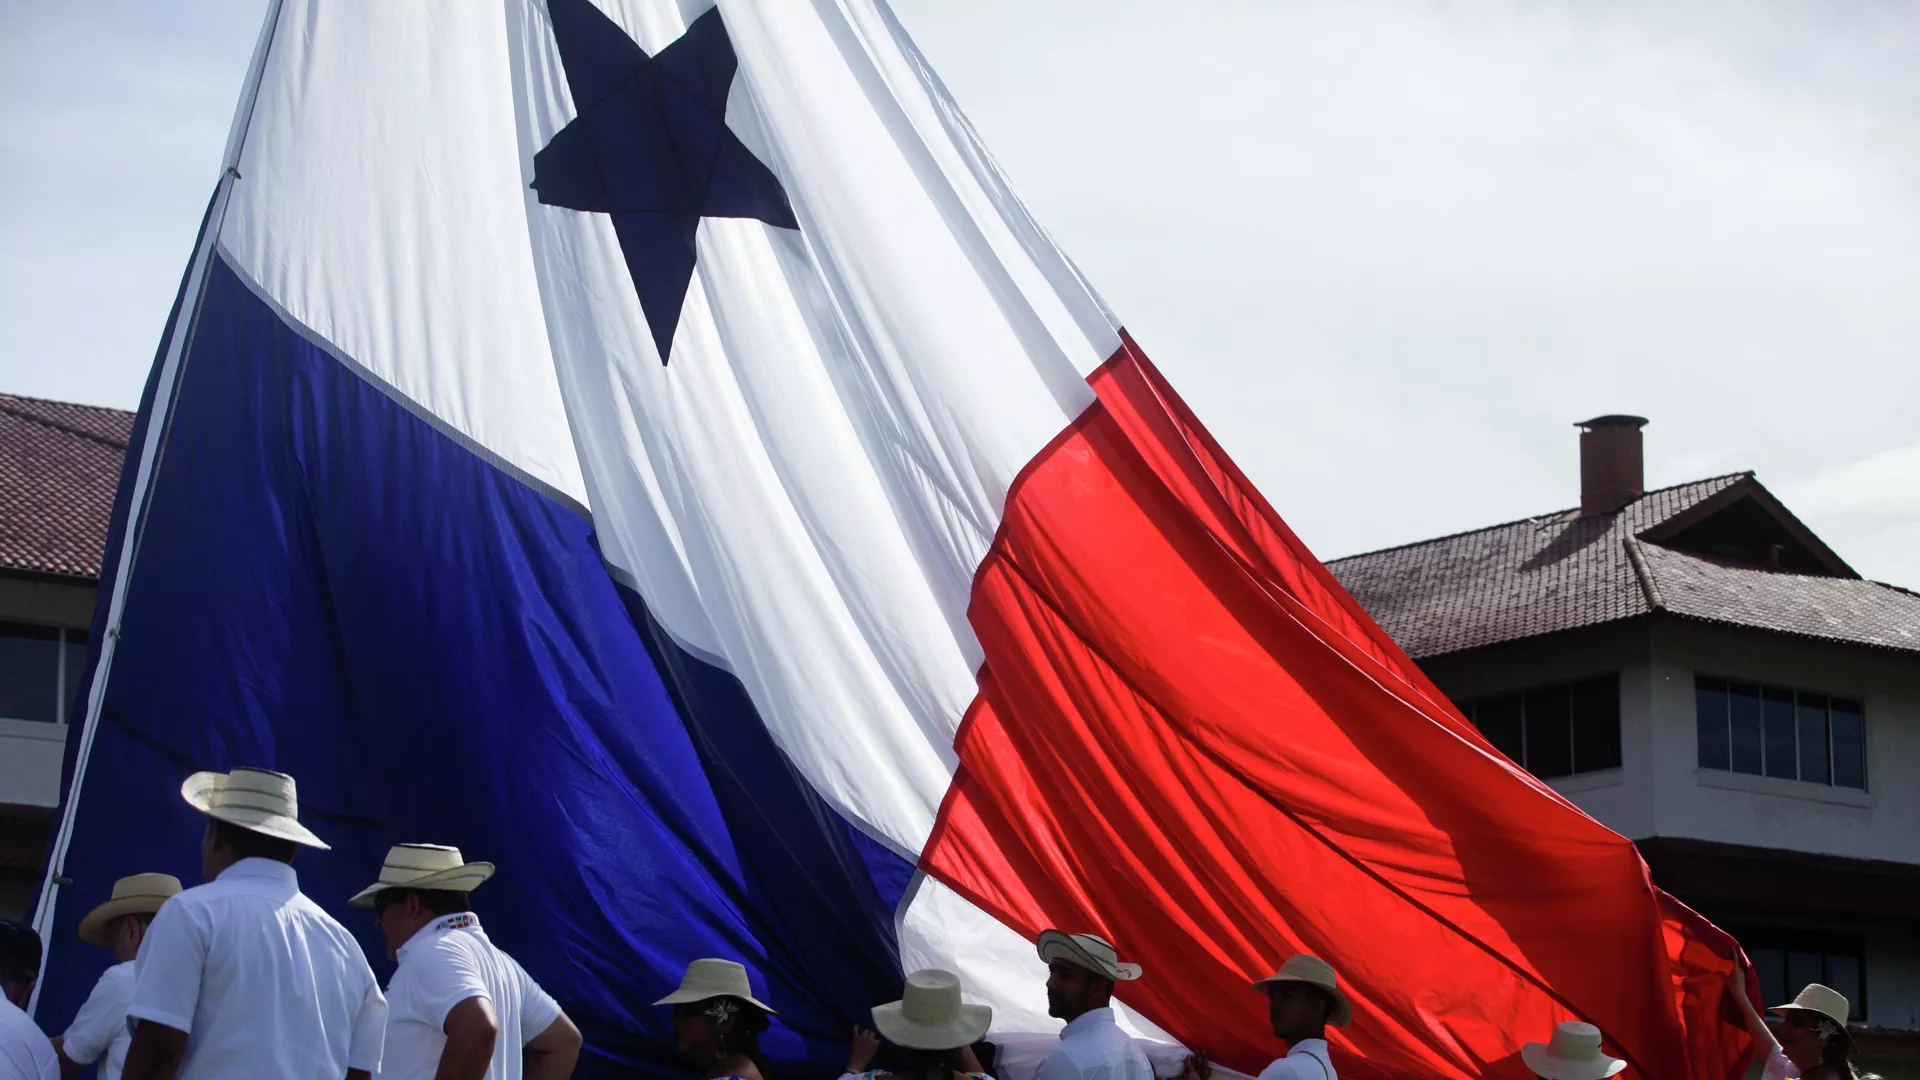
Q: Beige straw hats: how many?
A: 9